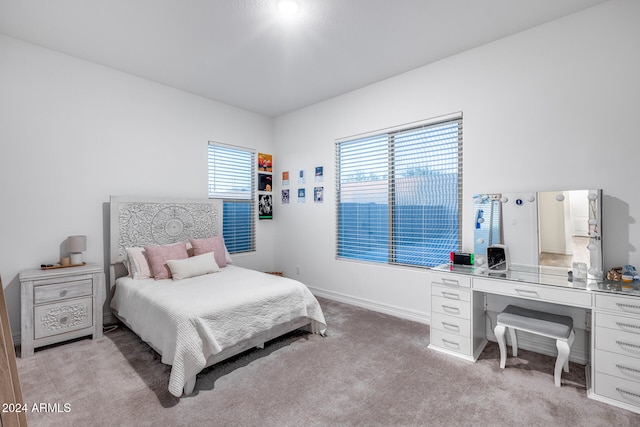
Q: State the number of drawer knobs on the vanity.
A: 11